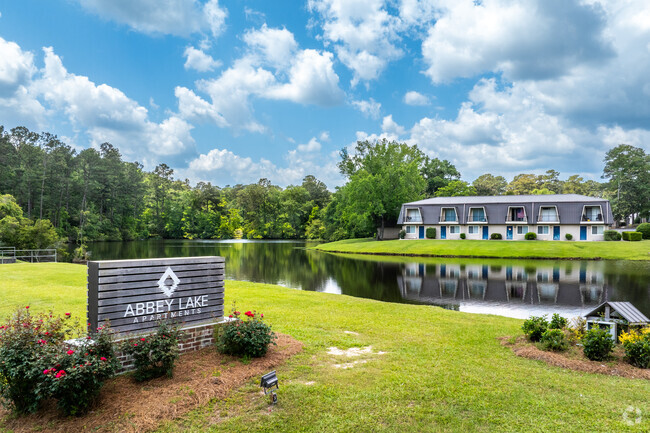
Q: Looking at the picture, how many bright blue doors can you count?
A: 6